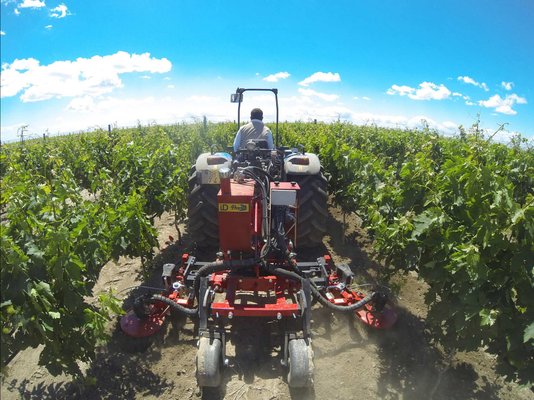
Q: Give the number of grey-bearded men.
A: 0